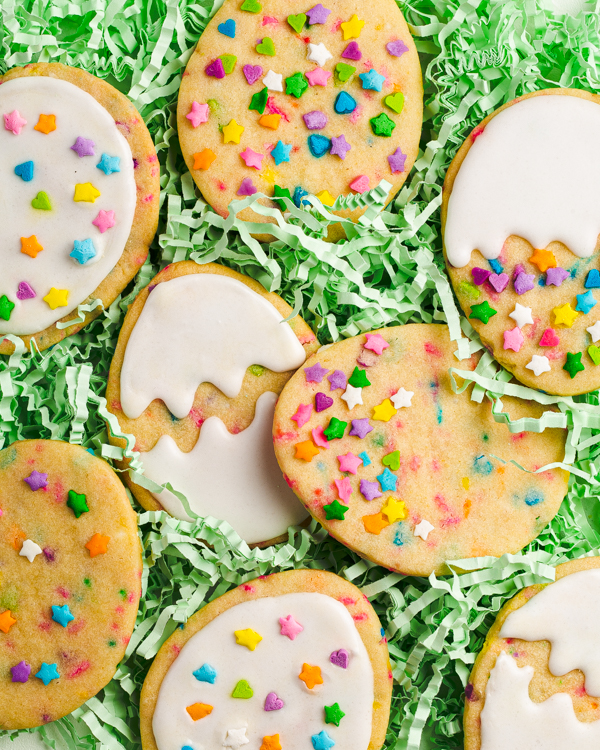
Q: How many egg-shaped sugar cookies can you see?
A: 8